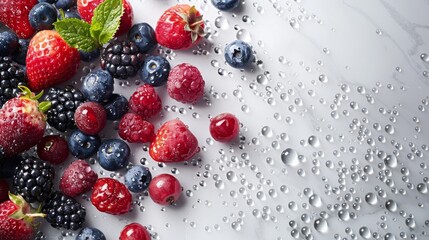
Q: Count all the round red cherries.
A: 5